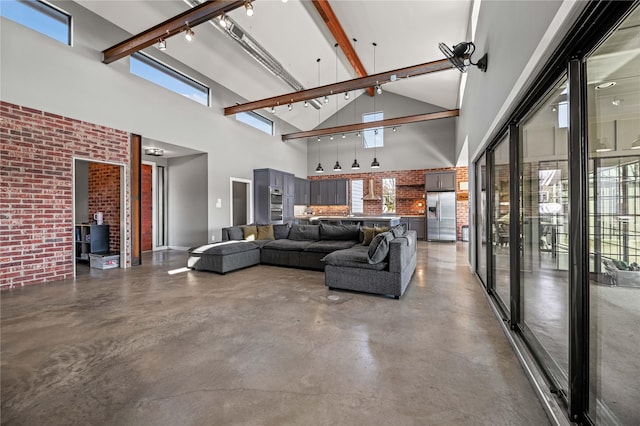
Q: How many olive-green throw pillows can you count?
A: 4